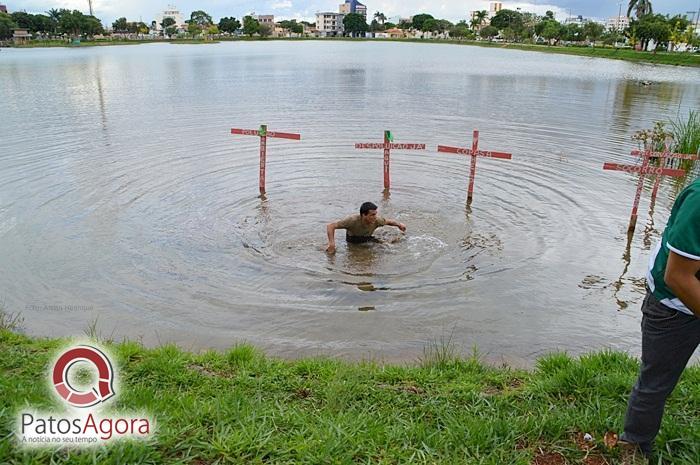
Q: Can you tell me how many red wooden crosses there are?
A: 5